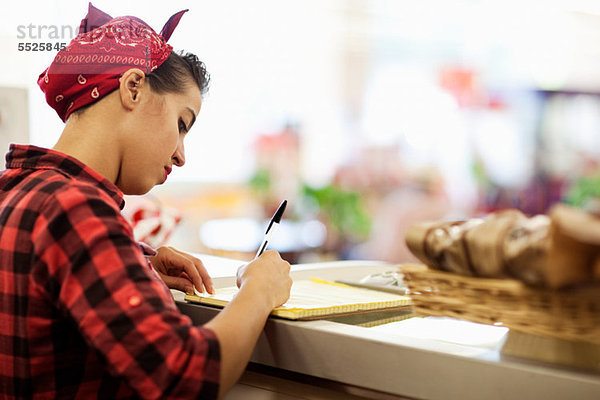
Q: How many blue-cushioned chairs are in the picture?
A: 0